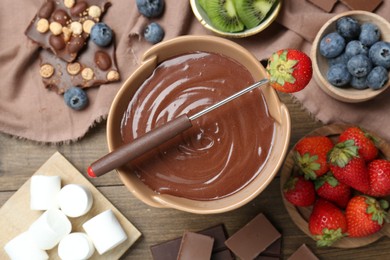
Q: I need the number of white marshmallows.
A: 6